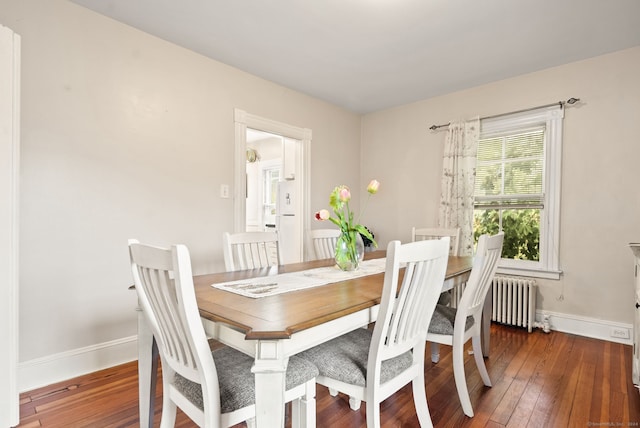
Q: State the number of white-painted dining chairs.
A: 6